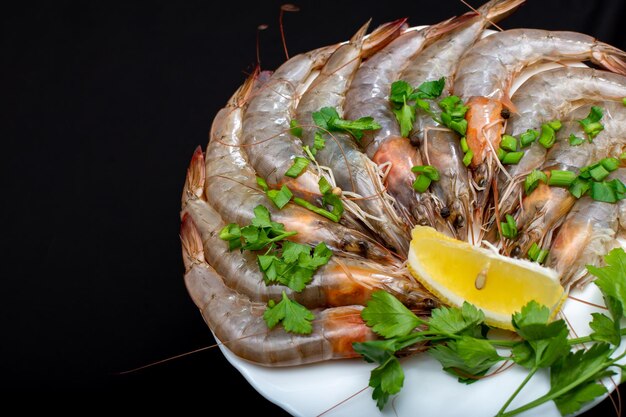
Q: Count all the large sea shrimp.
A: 11